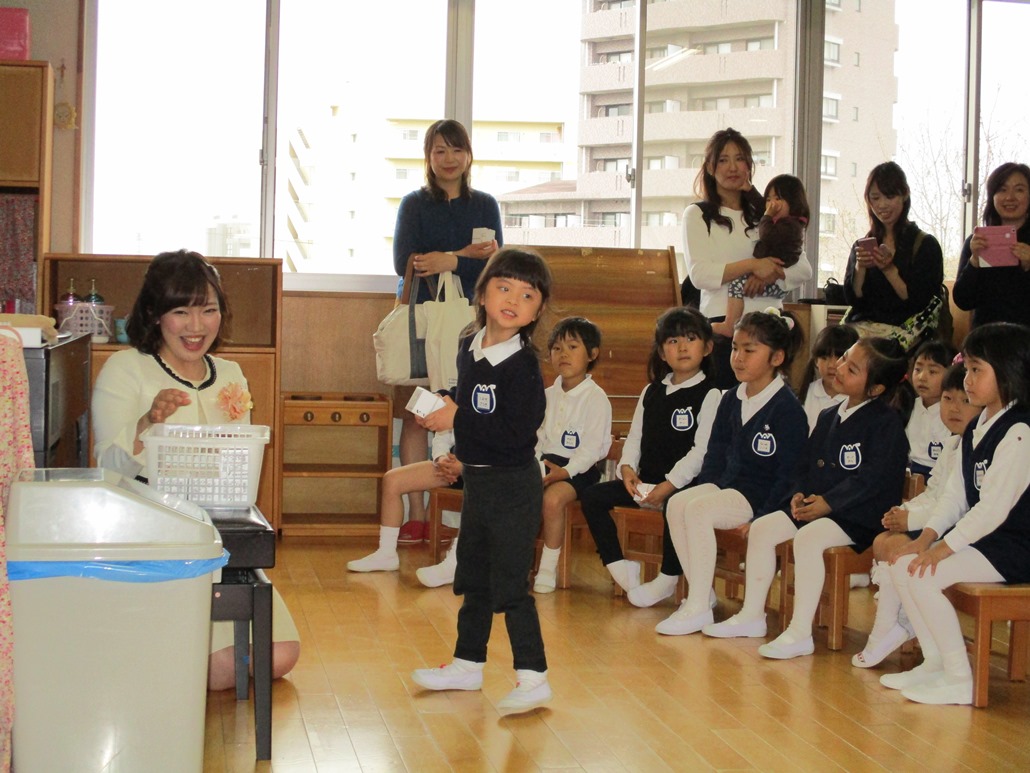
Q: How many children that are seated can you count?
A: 9